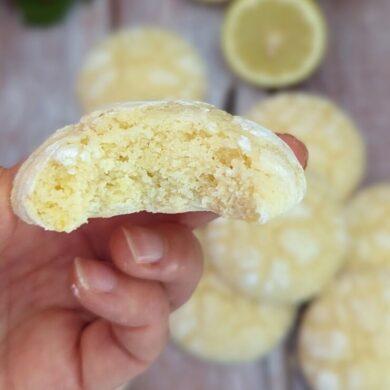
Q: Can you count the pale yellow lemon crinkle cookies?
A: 7